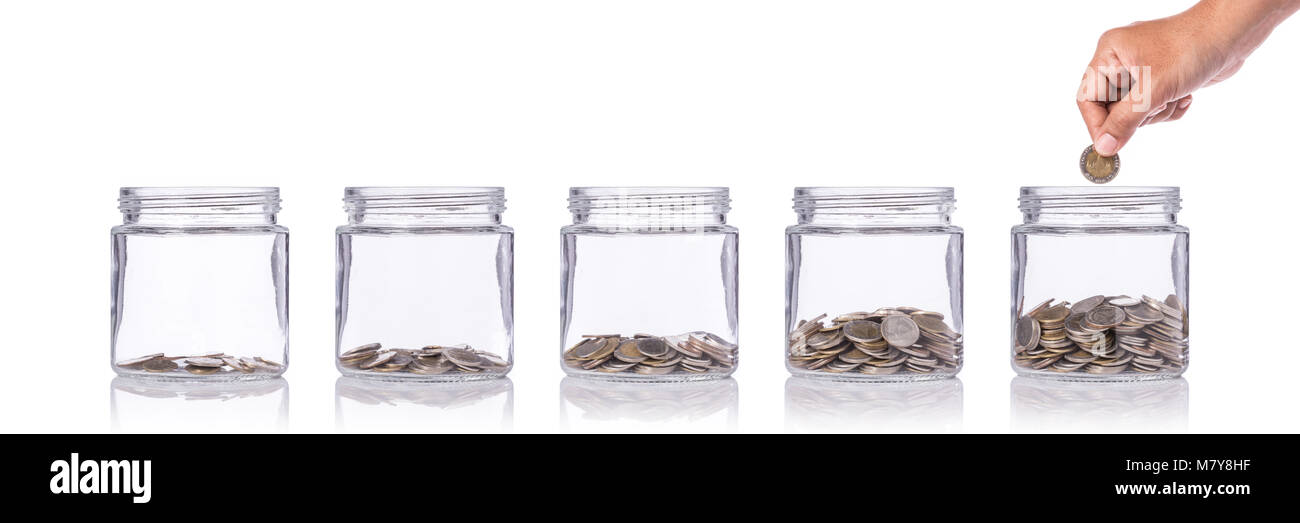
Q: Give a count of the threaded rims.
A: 5